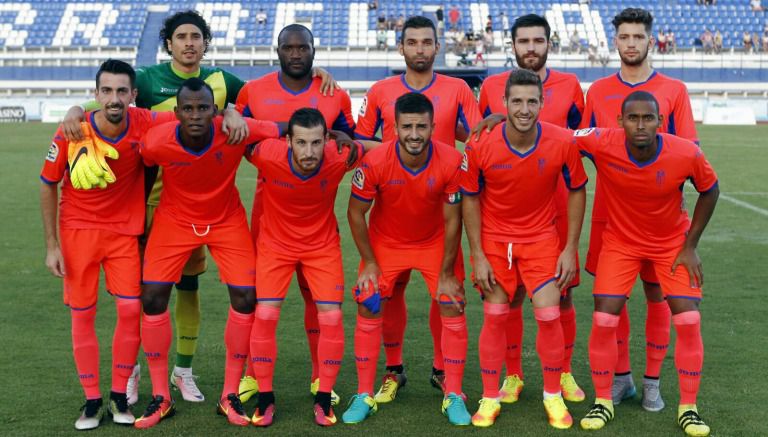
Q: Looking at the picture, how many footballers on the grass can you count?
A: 11